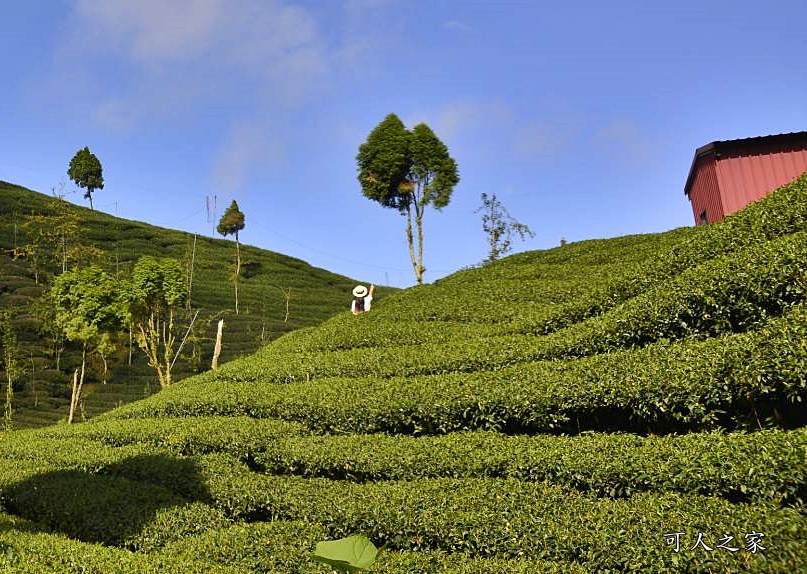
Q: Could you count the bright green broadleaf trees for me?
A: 2